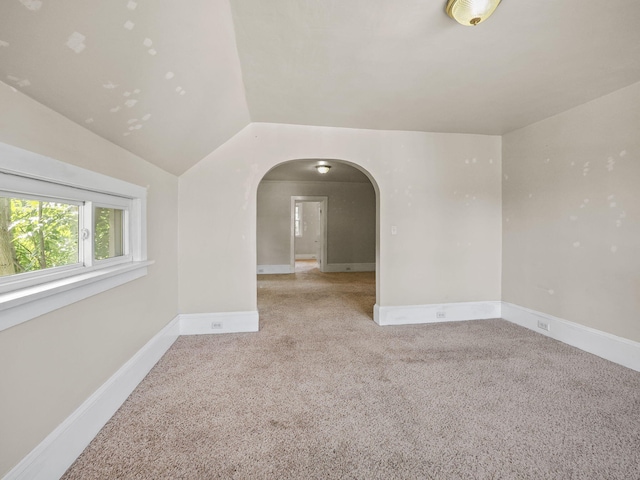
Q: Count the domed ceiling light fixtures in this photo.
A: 2